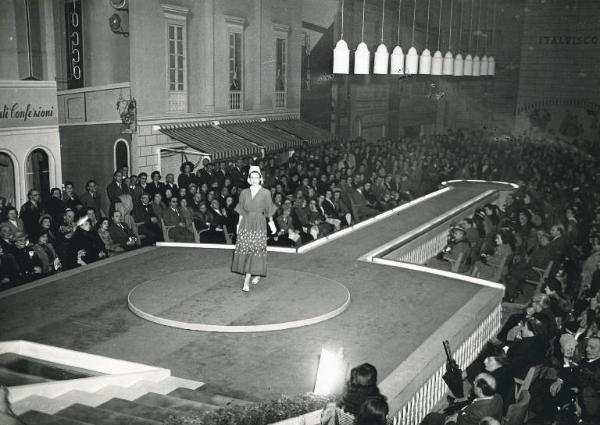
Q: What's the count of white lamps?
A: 13